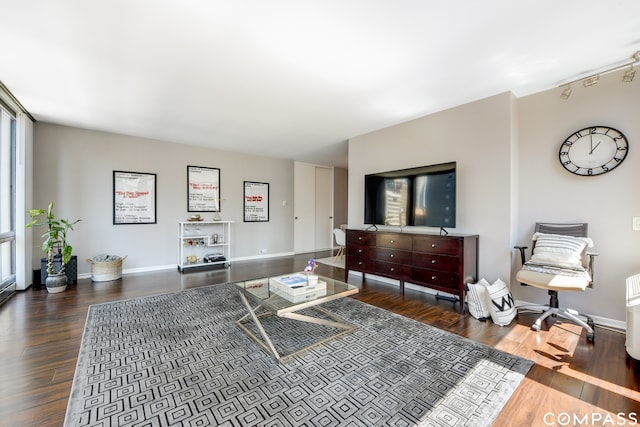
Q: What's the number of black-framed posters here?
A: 3